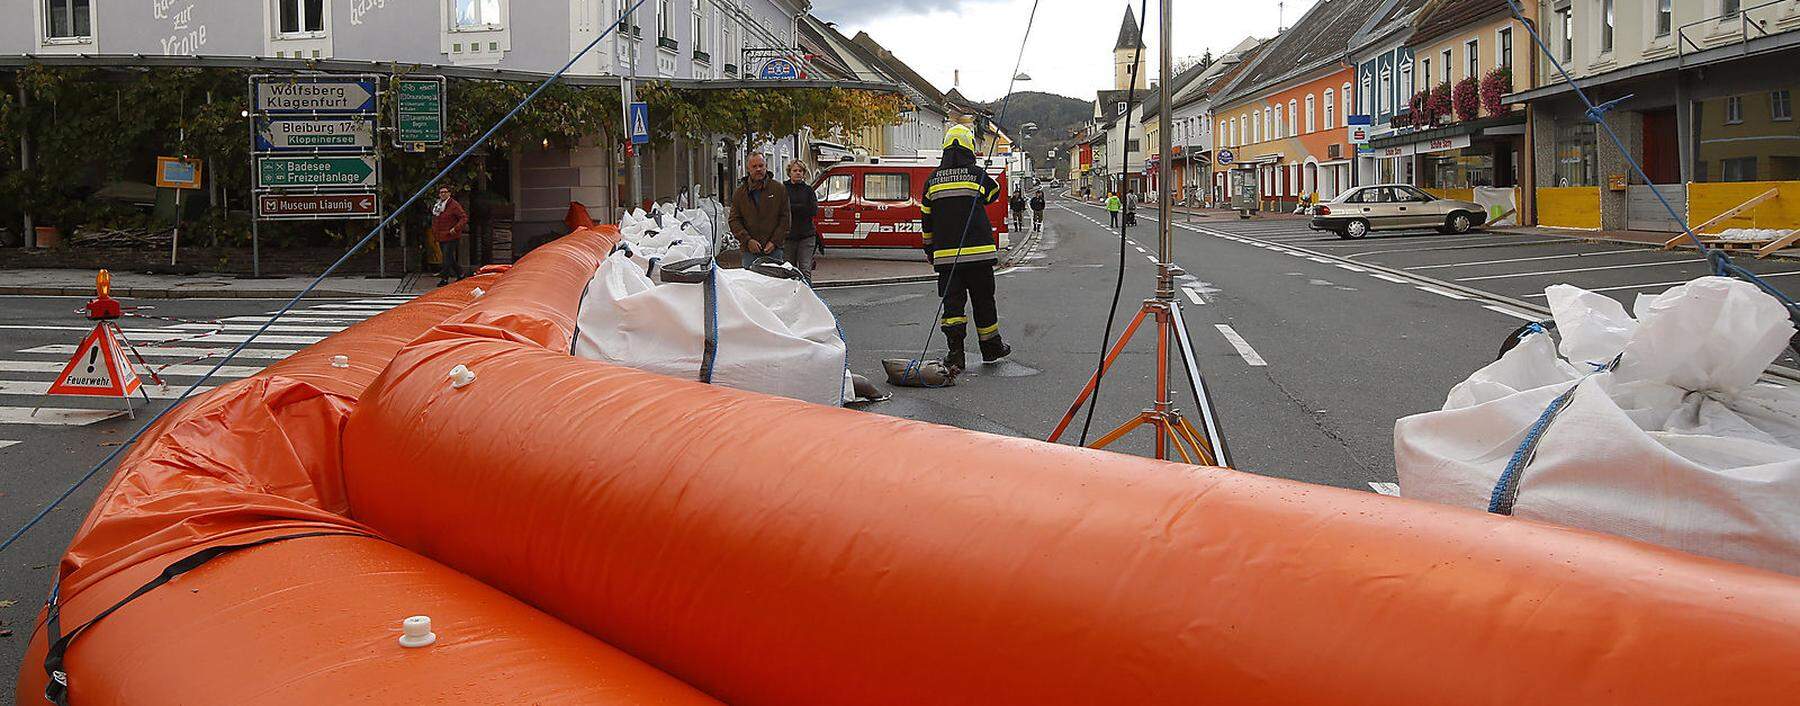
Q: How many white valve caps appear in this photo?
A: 4